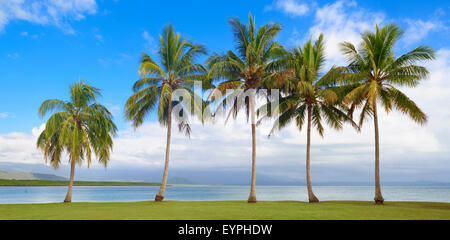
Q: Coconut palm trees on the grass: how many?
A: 5